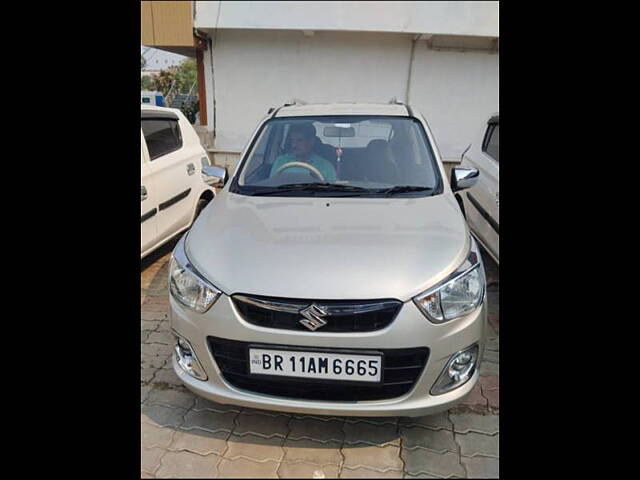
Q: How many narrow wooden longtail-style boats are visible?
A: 0